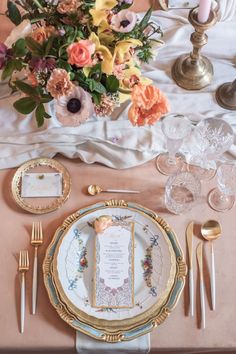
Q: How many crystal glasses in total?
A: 4